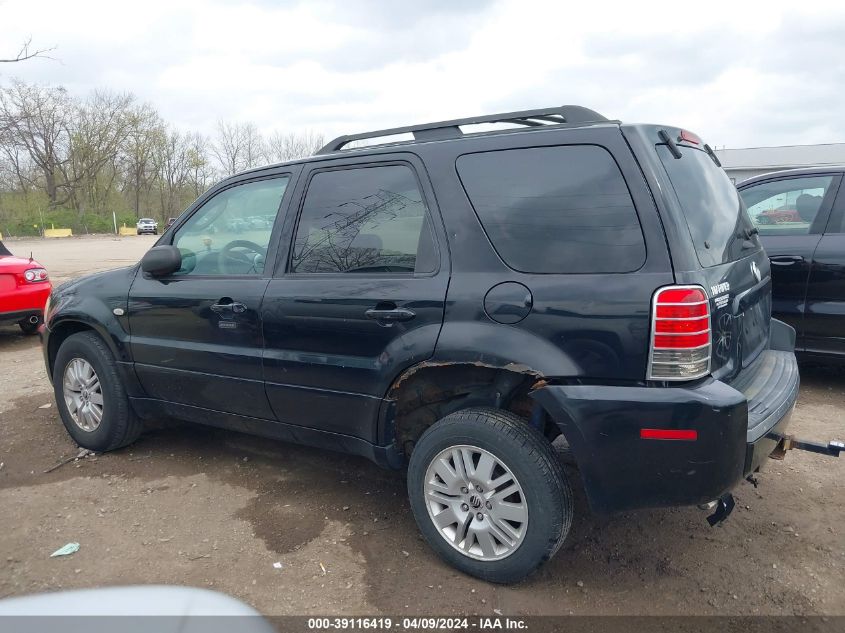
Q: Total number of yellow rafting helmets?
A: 0